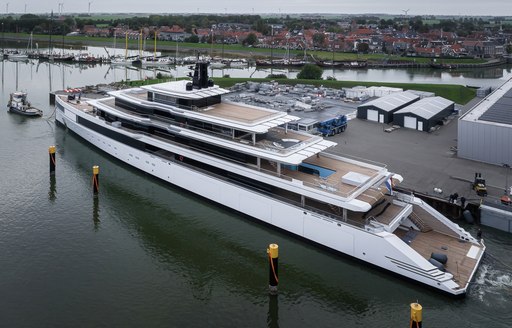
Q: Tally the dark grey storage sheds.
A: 2